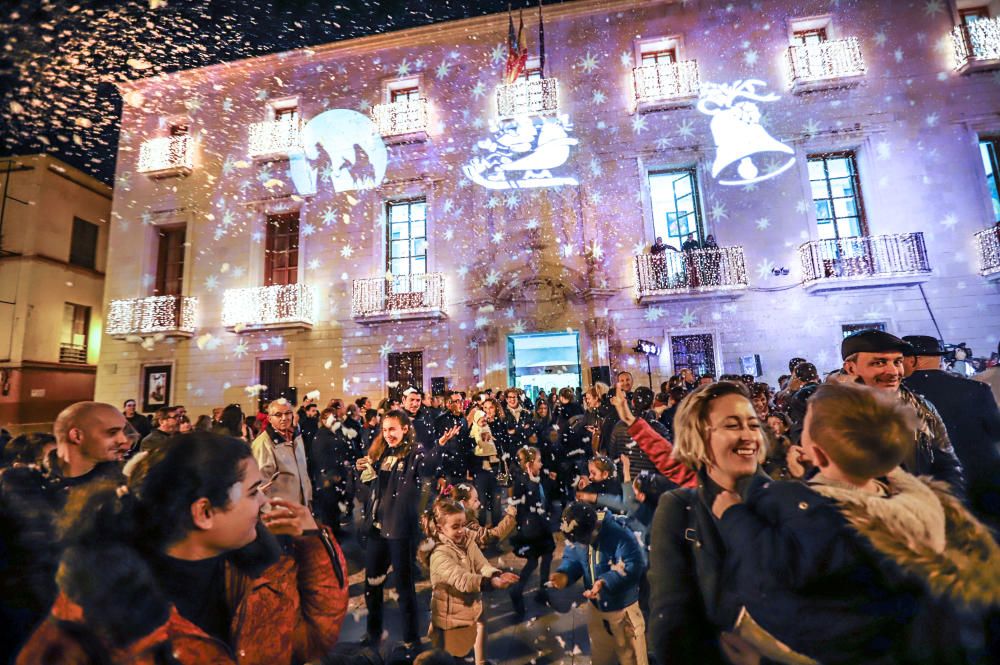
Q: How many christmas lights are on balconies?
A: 13